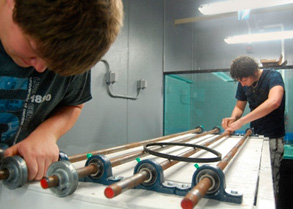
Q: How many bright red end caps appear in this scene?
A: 3